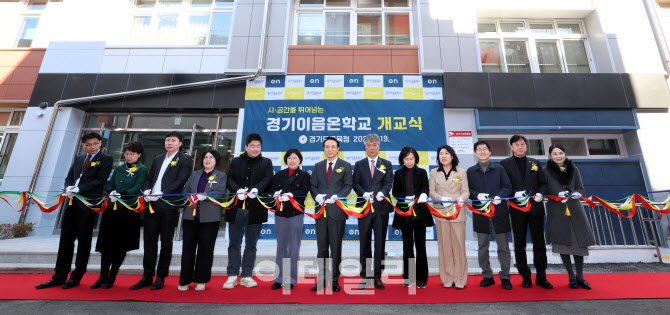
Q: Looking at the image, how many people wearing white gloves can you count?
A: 13